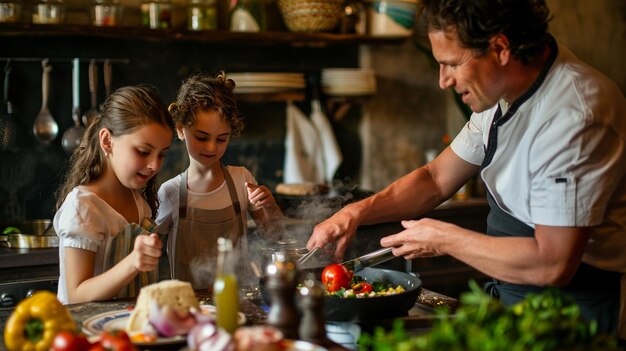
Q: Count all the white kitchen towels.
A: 2